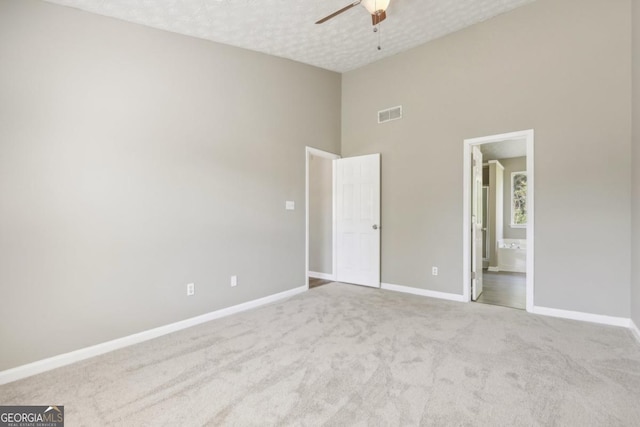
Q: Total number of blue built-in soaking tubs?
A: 0